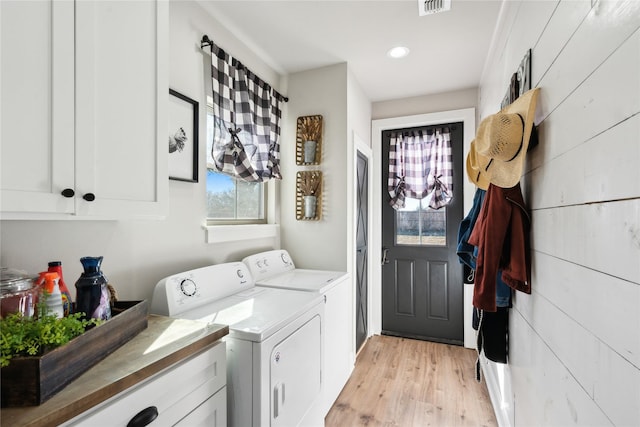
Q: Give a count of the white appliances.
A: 2